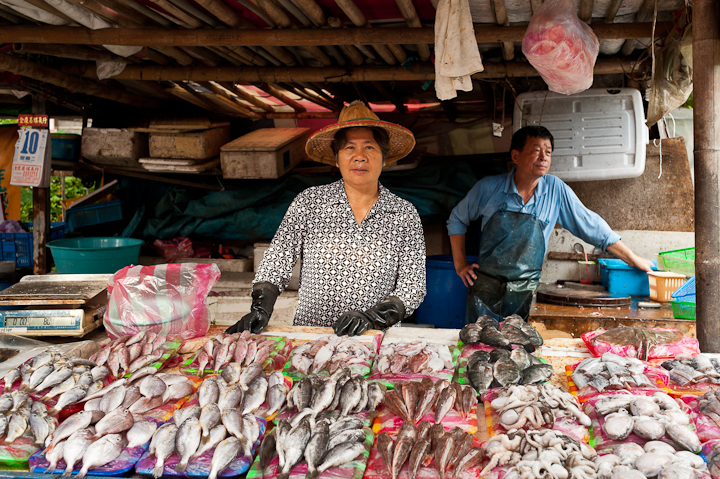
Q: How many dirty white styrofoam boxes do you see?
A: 3